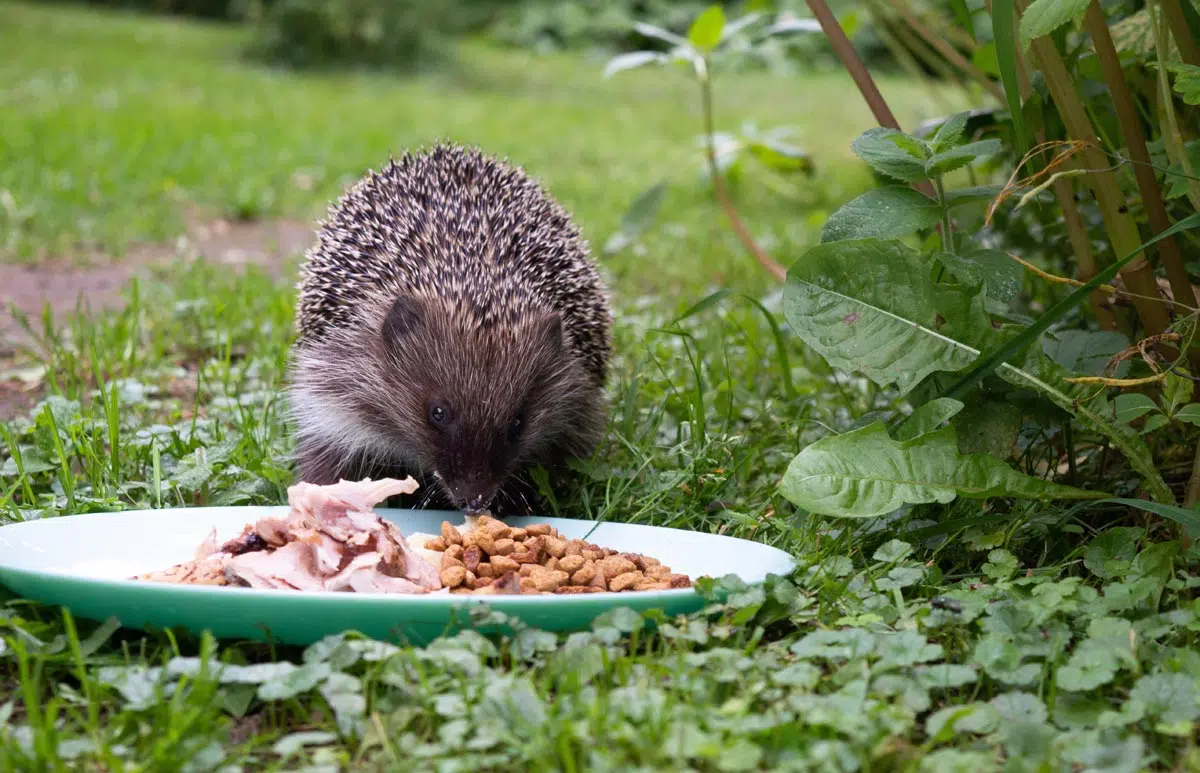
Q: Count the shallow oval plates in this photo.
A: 1